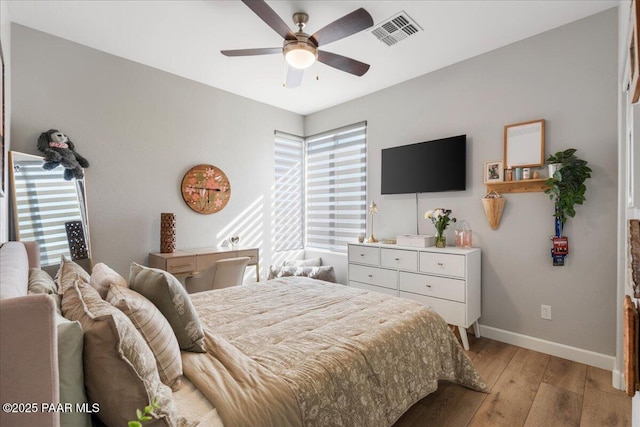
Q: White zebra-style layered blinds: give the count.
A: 2